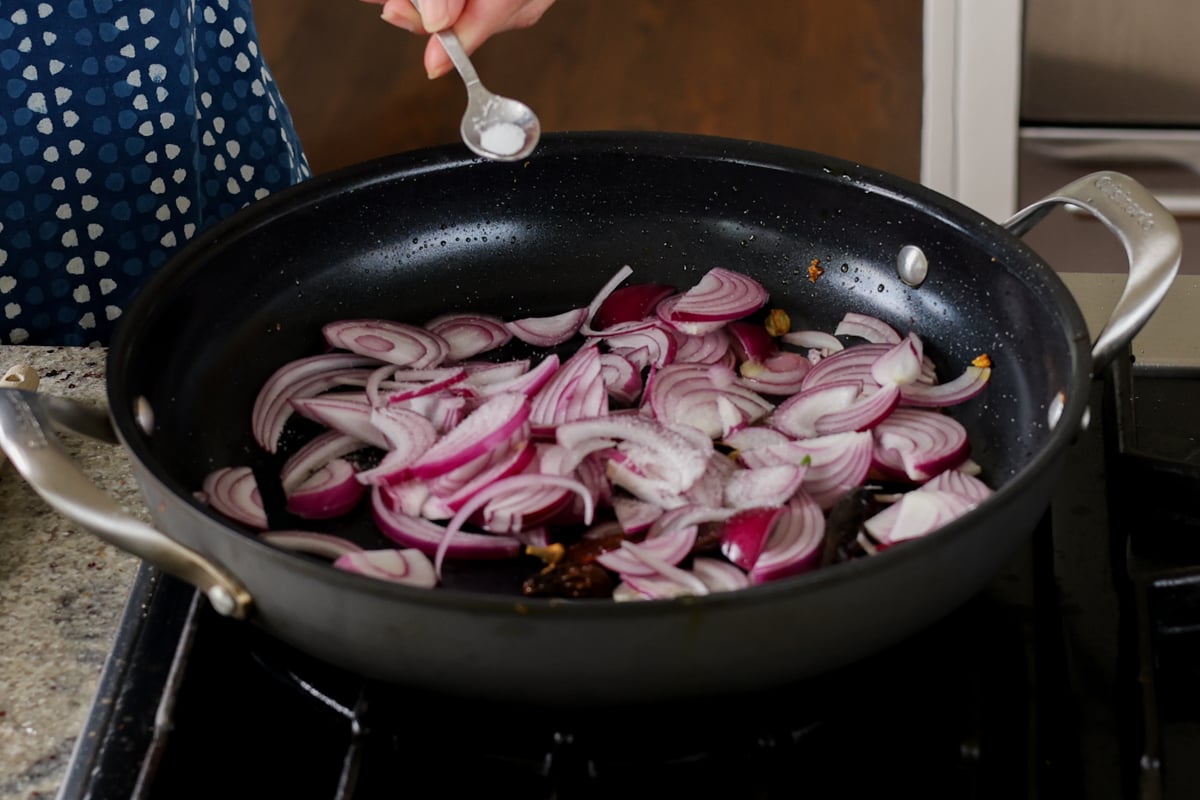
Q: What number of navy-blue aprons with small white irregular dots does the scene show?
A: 1